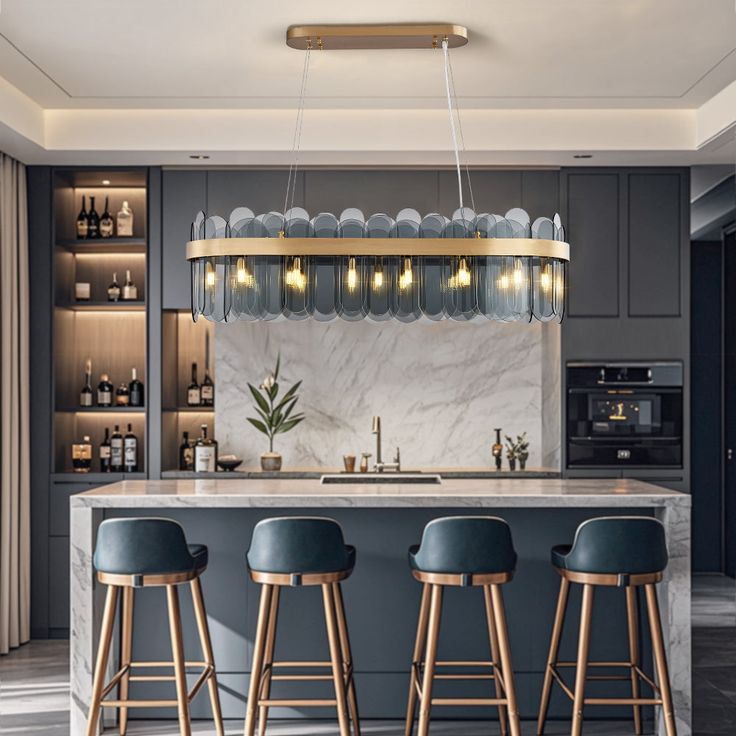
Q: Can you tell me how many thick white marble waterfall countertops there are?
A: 1